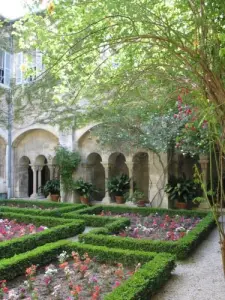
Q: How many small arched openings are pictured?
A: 6